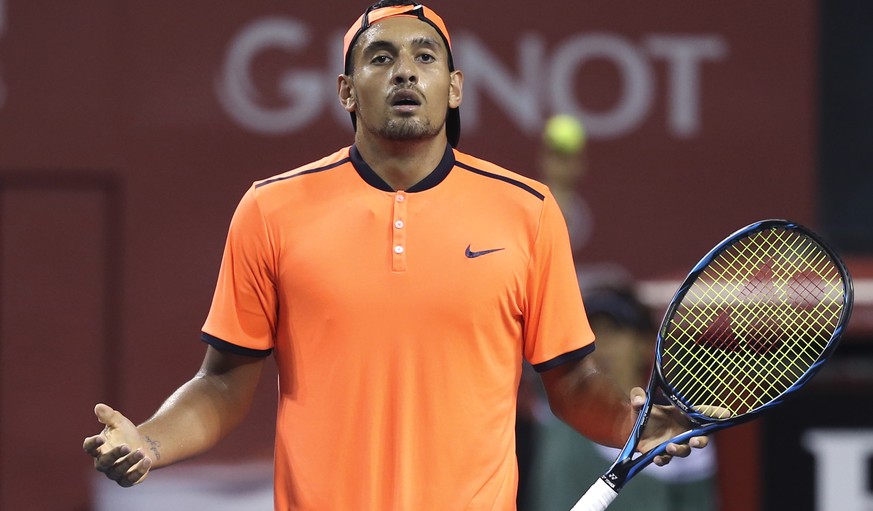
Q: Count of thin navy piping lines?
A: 2